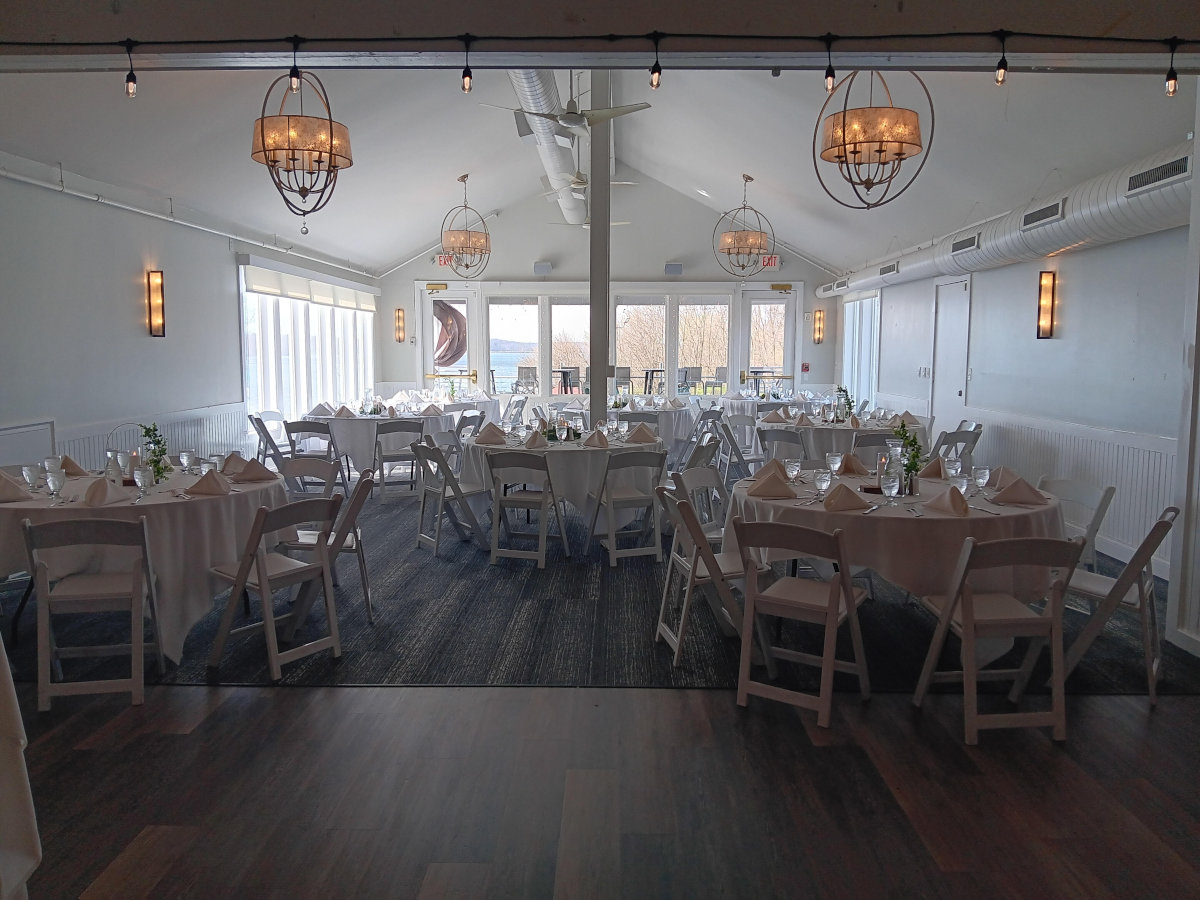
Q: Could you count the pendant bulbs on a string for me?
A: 7